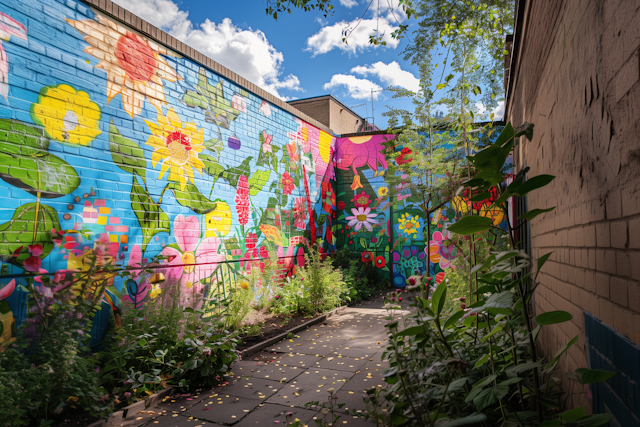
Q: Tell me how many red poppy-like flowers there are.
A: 2